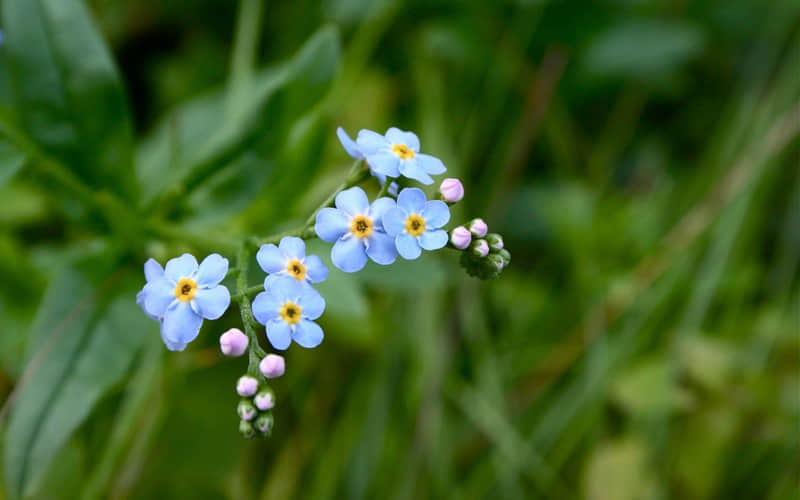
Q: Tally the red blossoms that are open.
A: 0